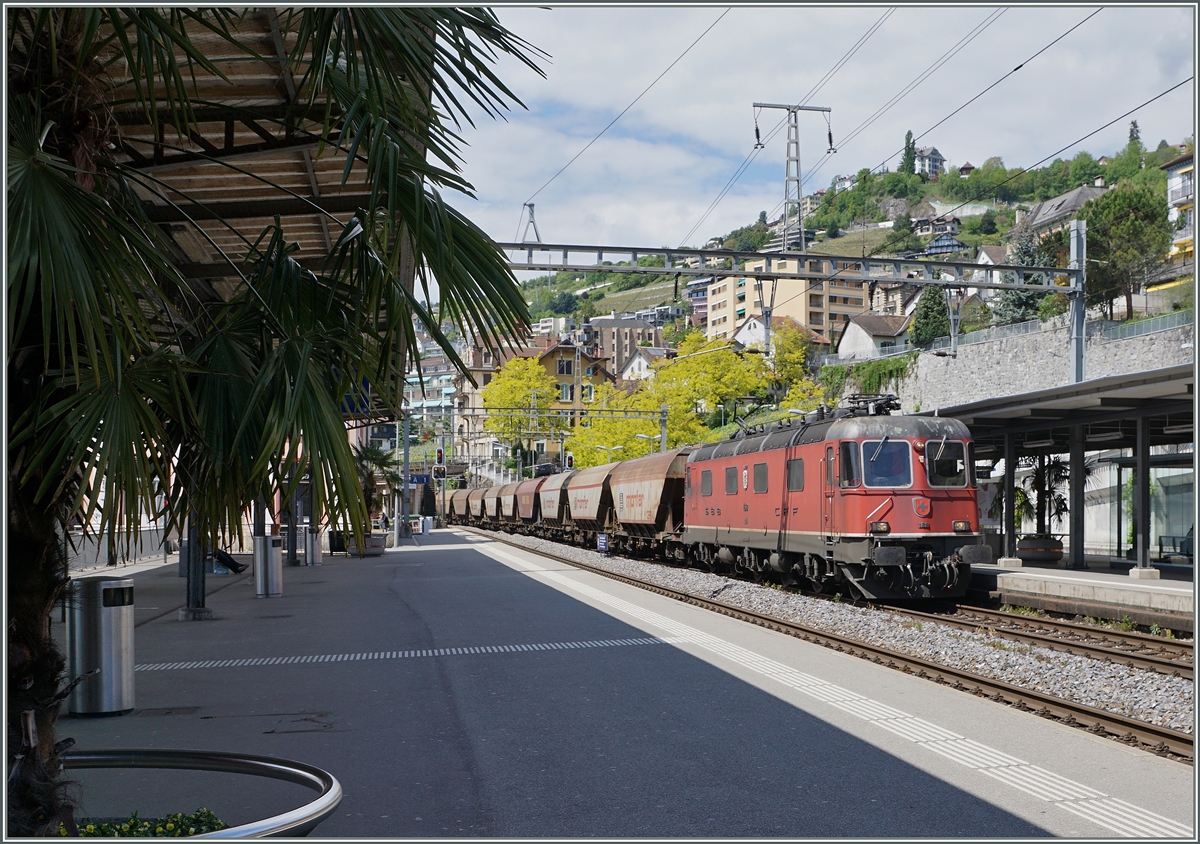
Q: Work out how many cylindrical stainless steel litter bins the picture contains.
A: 3